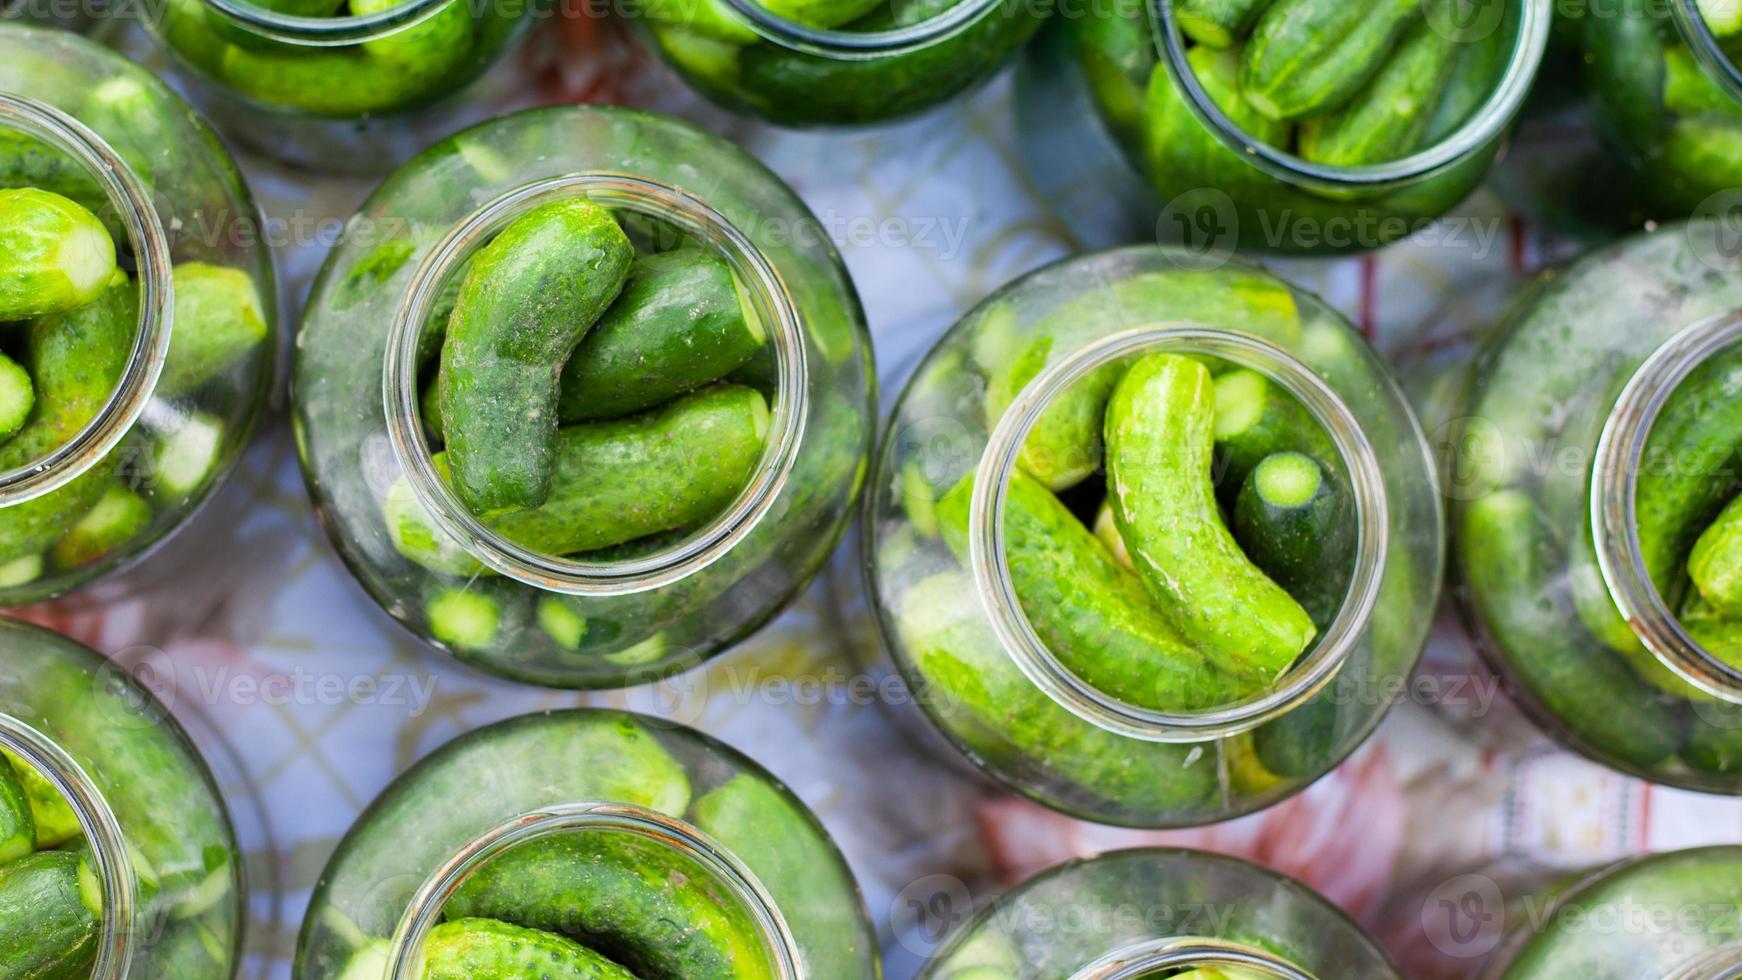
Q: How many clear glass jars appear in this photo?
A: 12